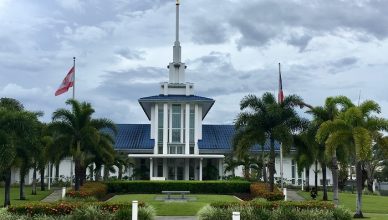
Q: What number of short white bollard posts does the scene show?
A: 4